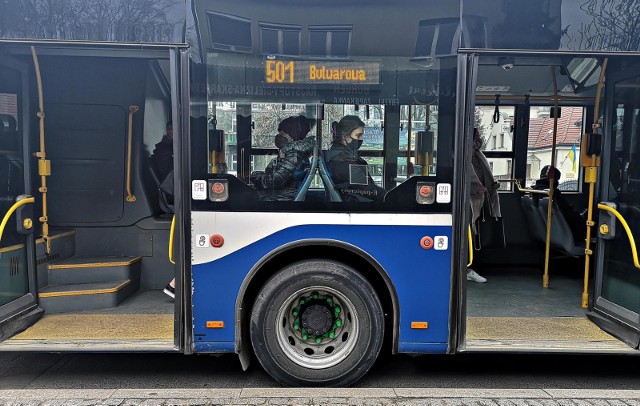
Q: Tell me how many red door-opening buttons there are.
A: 4